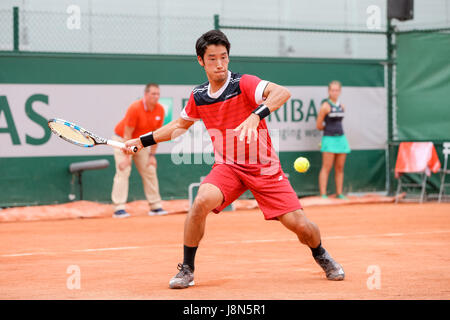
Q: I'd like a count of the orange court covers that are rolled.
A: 1